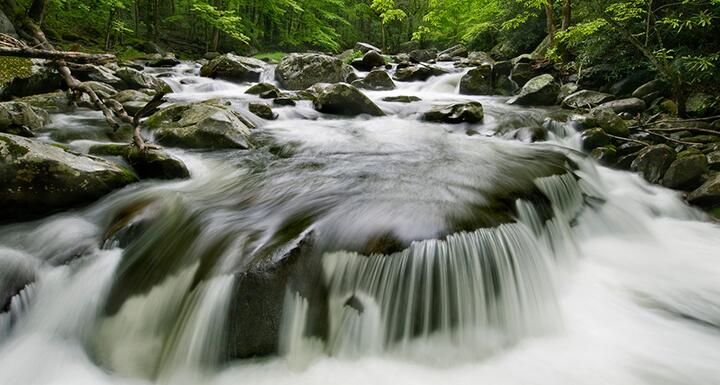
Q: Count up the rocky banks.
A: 2